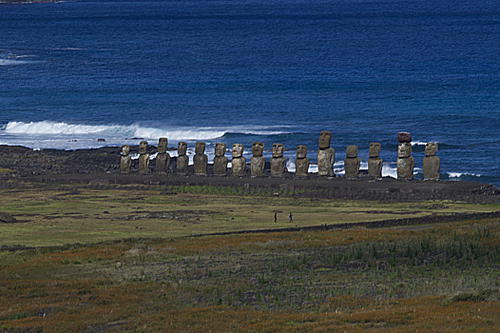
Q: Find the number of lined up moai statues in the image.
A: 15